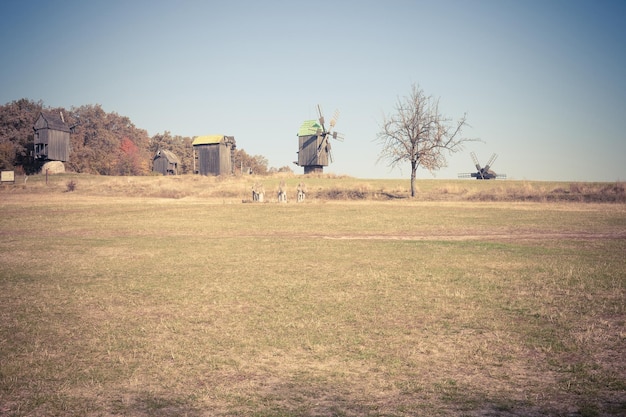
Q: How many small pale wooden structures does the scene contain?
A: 3